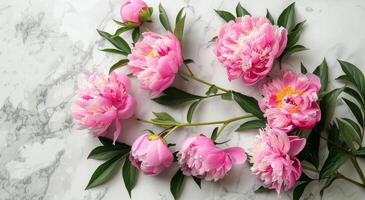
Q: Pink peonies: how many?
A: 8